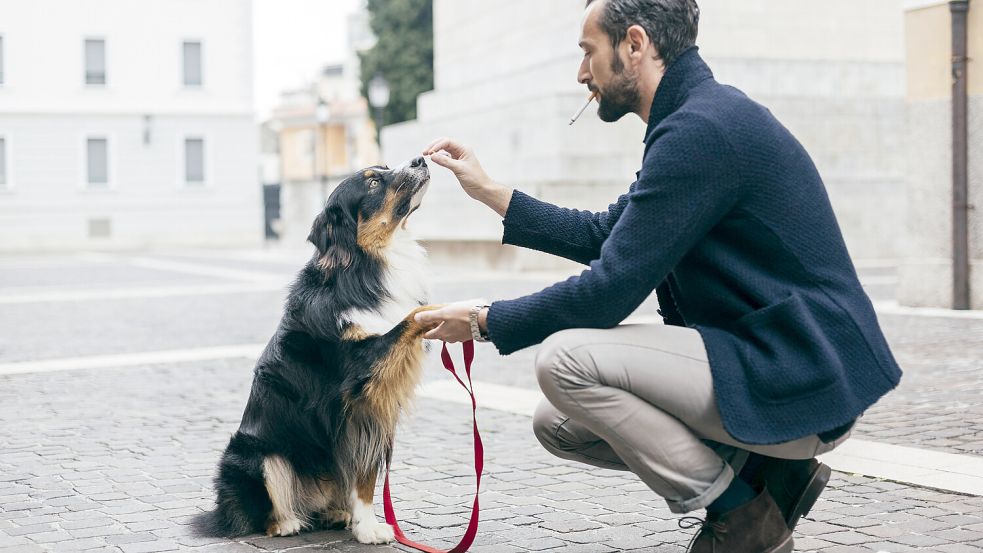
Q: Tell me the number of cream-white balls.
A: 0